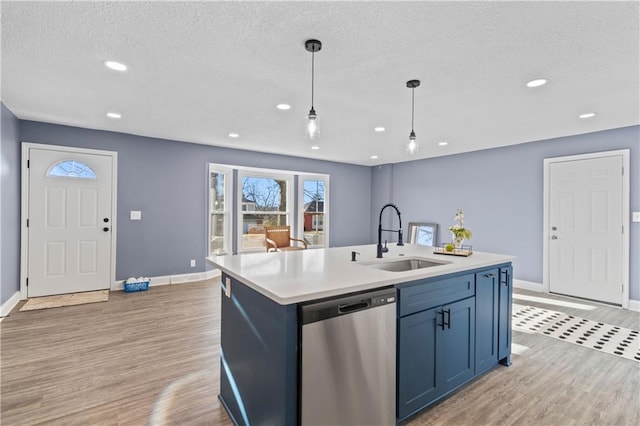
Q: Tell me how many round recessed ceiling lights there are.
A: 10